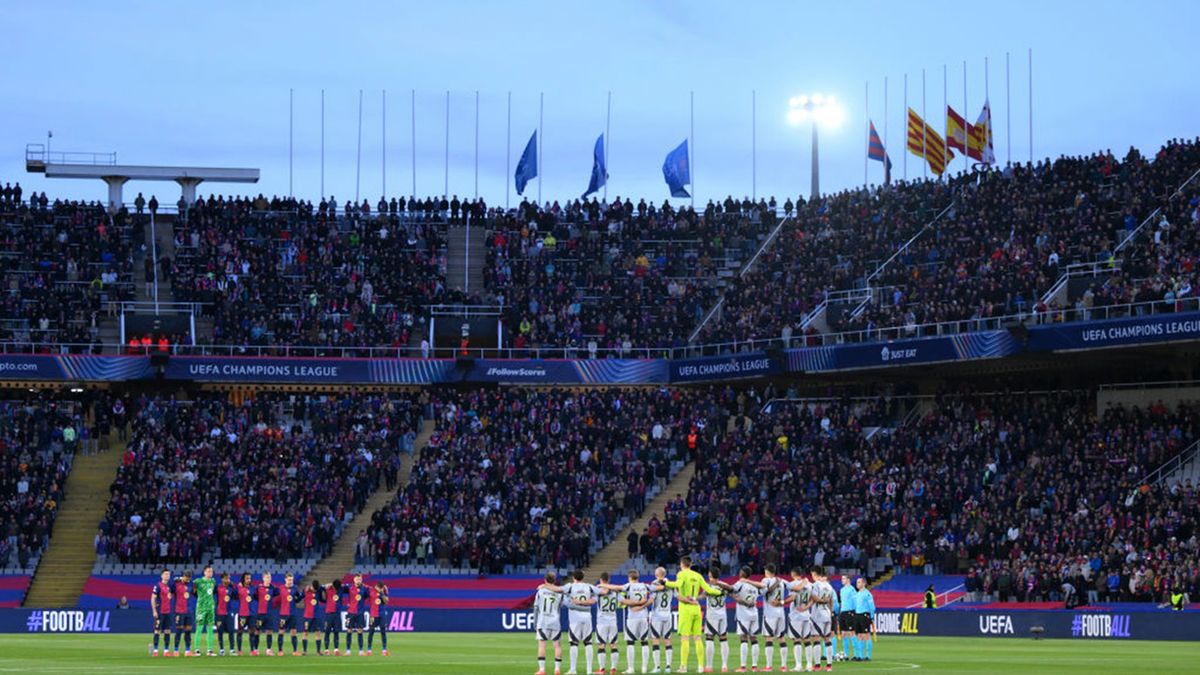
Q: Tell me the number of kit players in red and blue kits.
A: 10